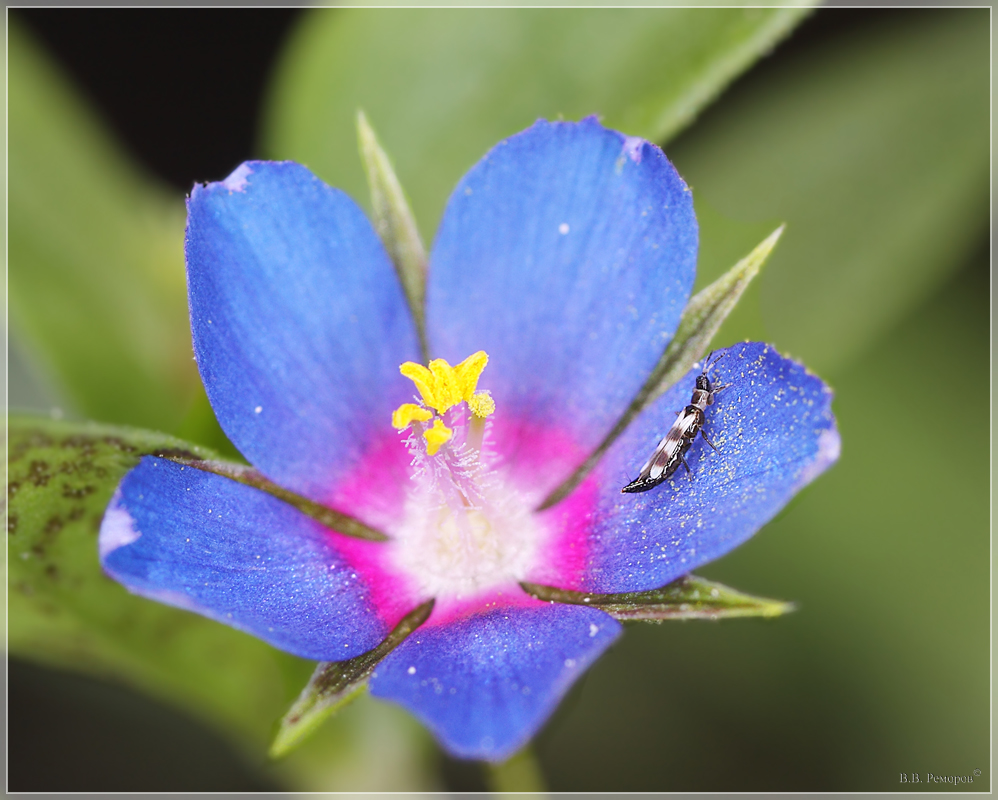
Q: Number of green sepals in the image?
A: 5